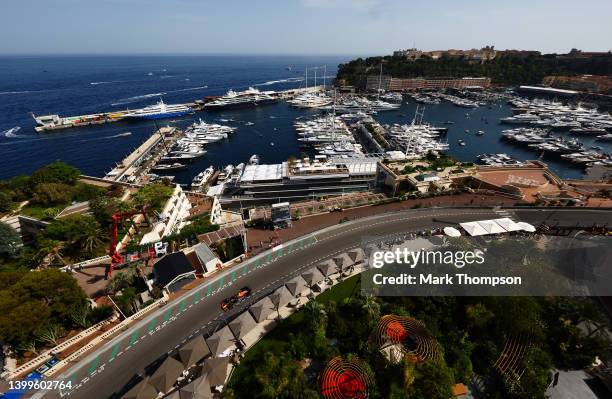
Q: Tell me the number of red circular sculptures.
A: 2